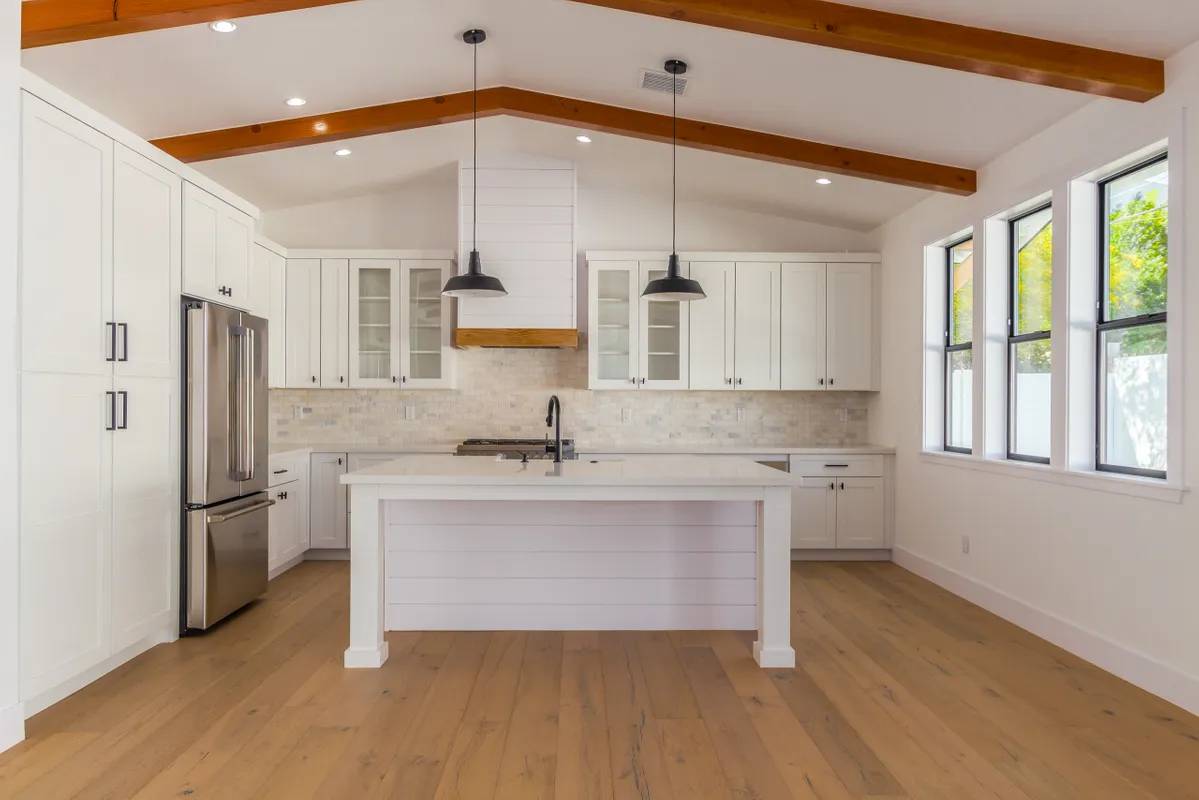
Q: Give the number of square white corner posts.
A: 2